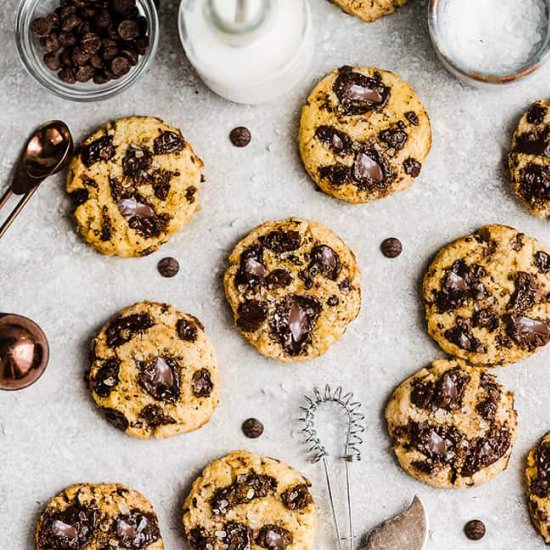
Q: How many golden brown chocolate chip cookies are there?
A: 11